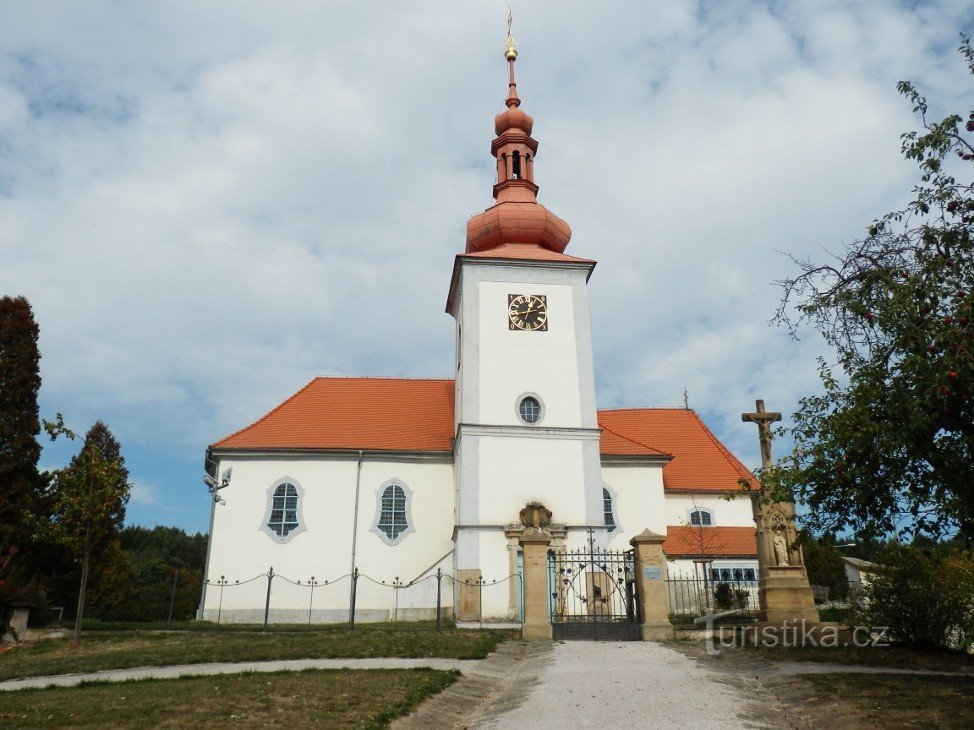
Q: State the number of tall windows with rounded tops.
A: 3